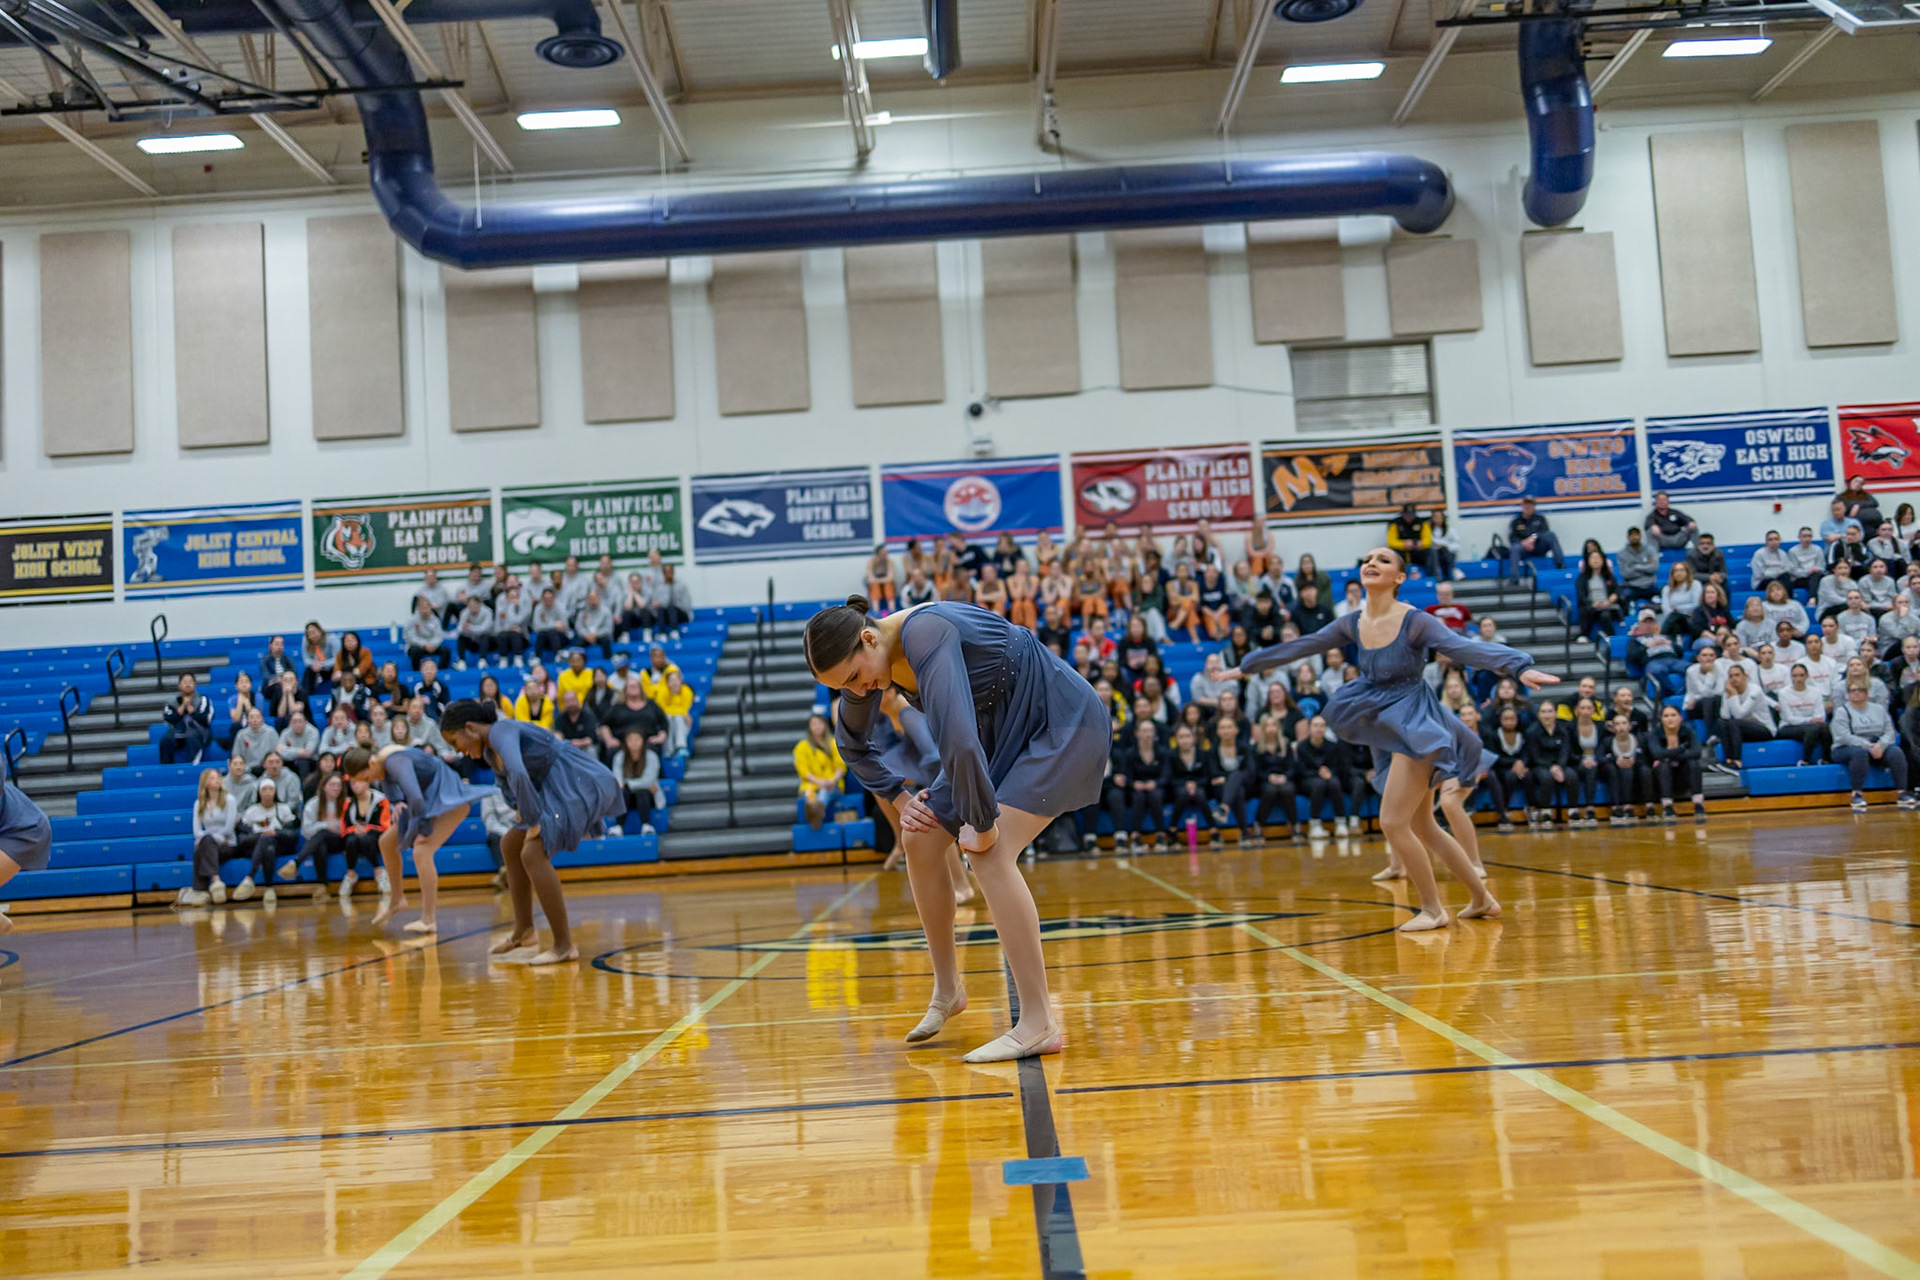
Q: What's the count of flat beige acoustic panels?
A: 14